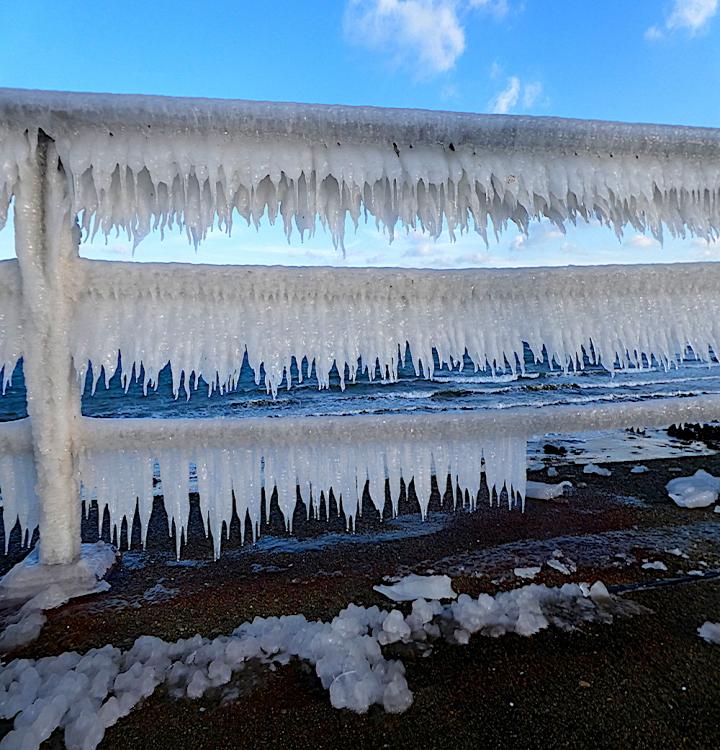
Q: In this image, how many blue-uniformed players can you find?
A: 0